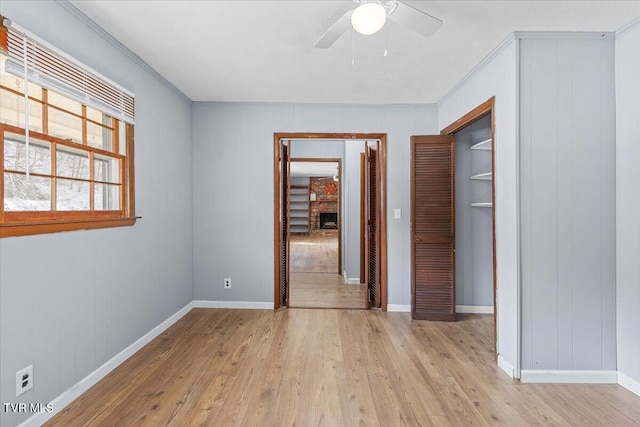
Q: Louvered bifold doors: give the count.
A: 3